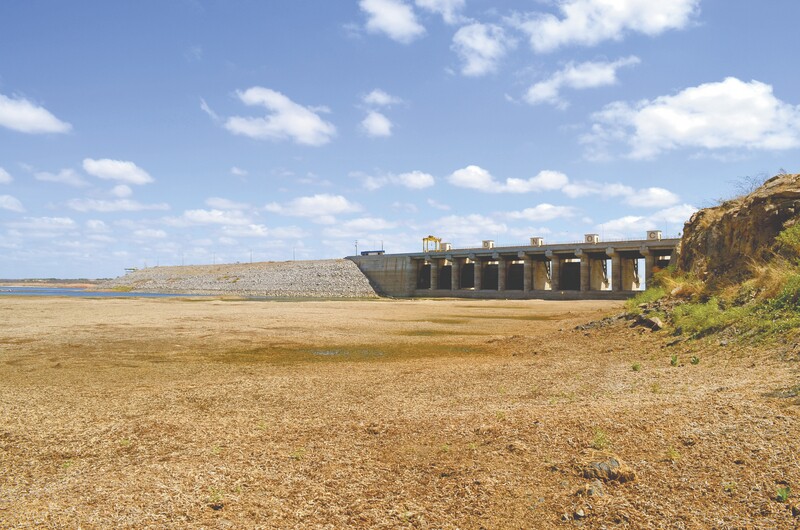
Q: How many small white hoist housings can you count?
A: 5